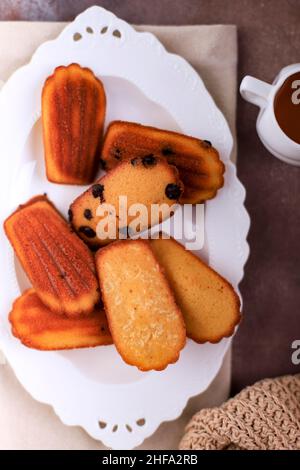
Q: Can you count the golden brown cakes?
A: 7